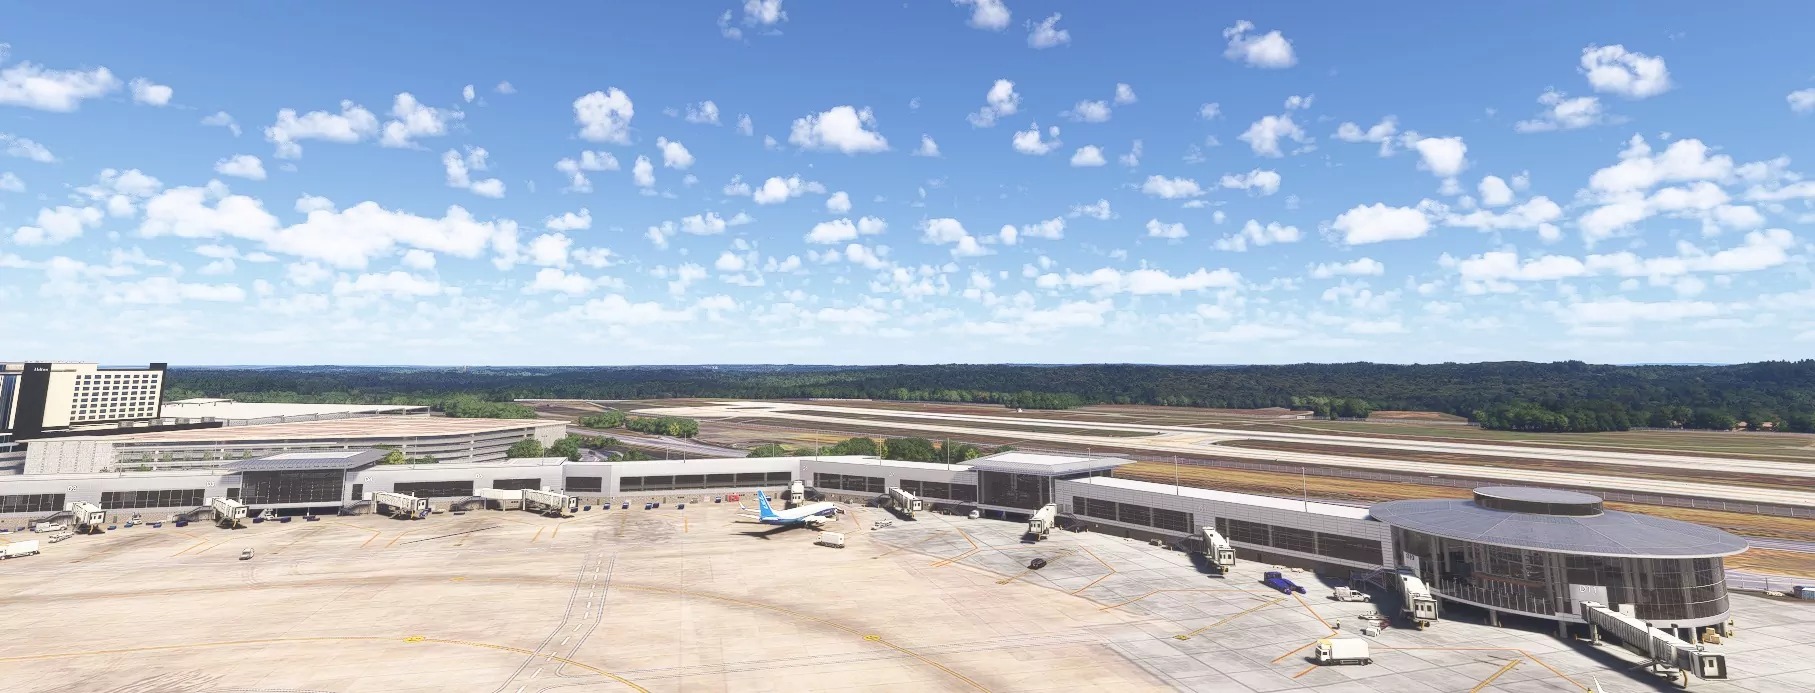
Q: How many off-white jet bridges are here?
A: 10